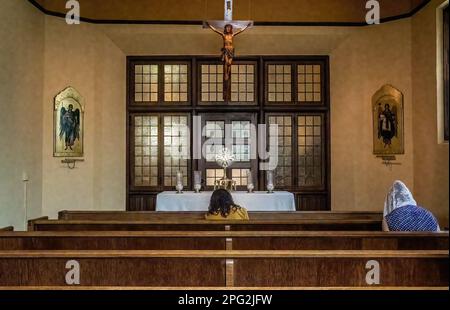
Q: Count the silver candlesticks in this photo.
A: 4